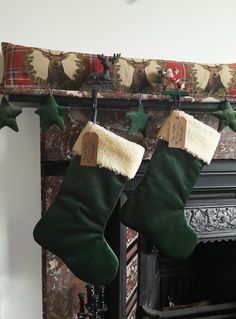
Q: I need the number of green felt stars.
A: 4